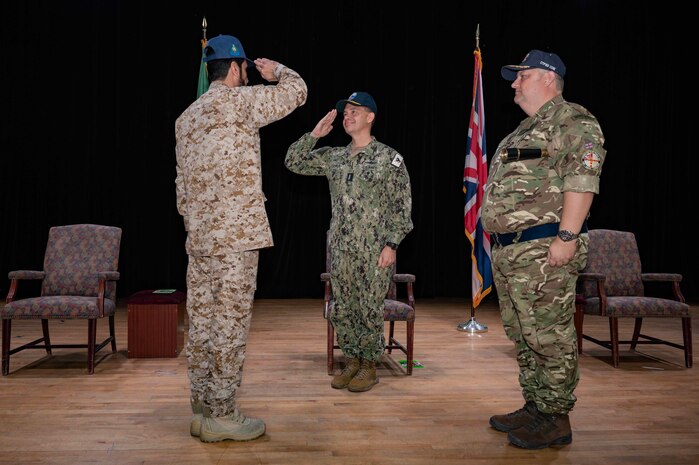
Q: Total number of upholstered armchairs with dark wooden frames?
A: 3